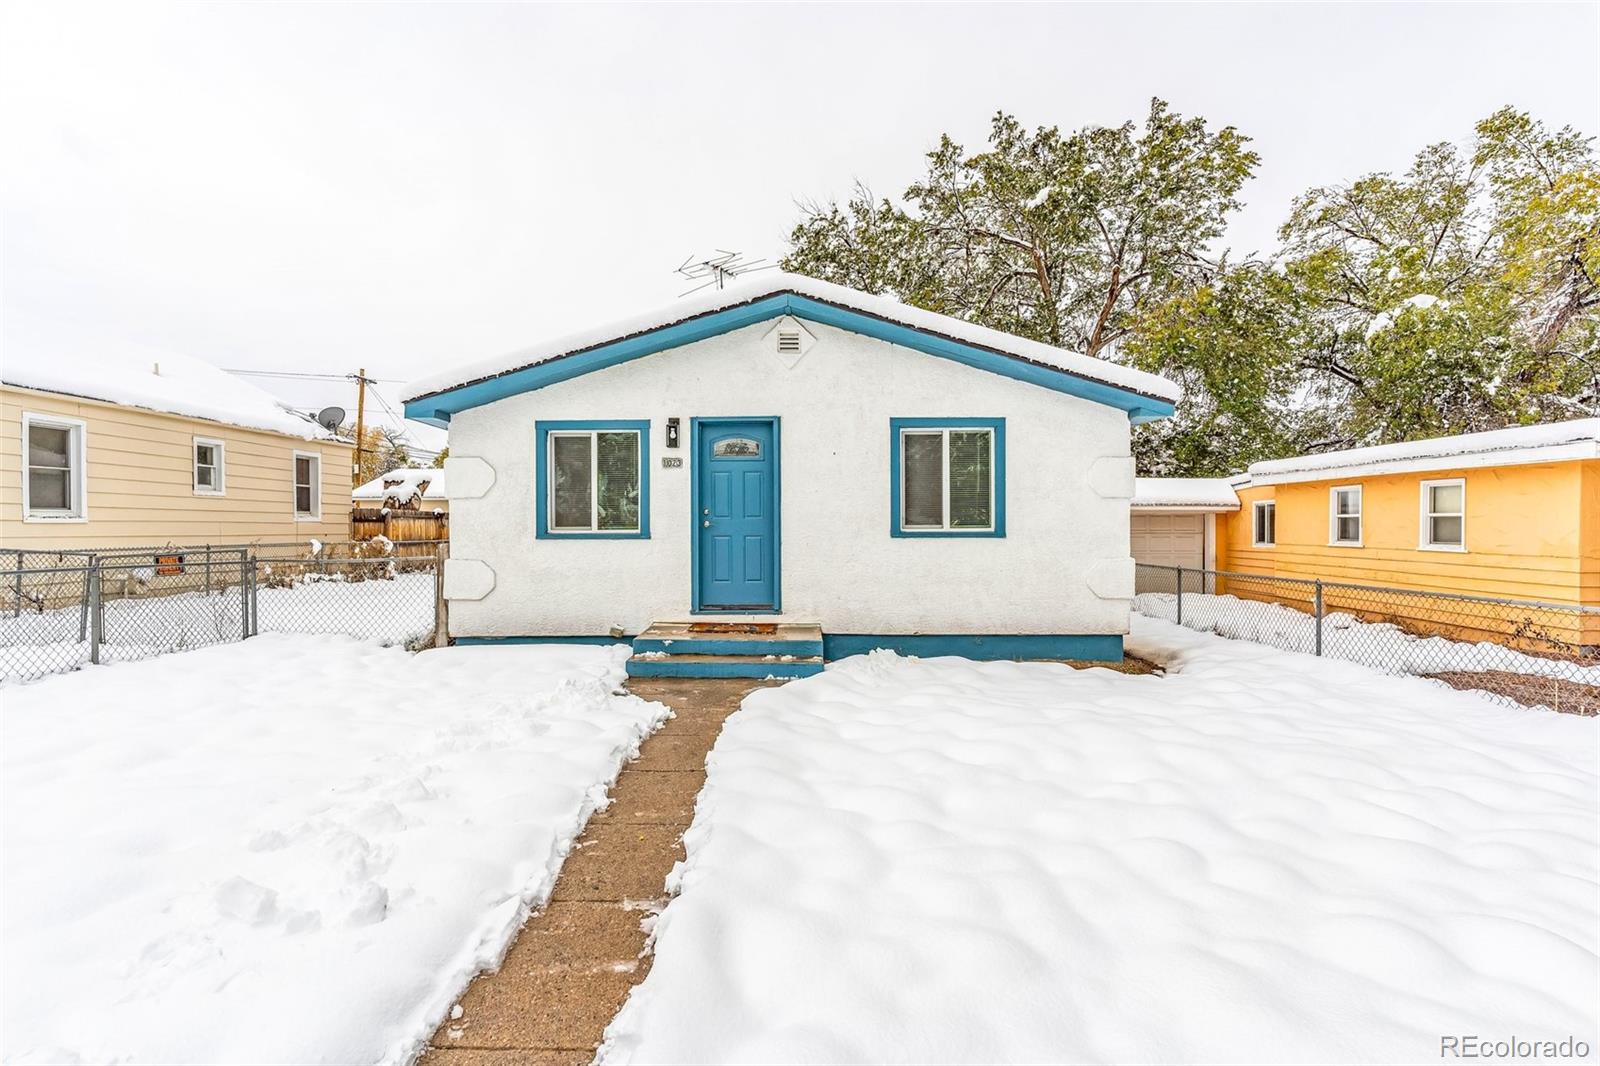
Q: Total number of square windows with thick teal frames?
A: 2